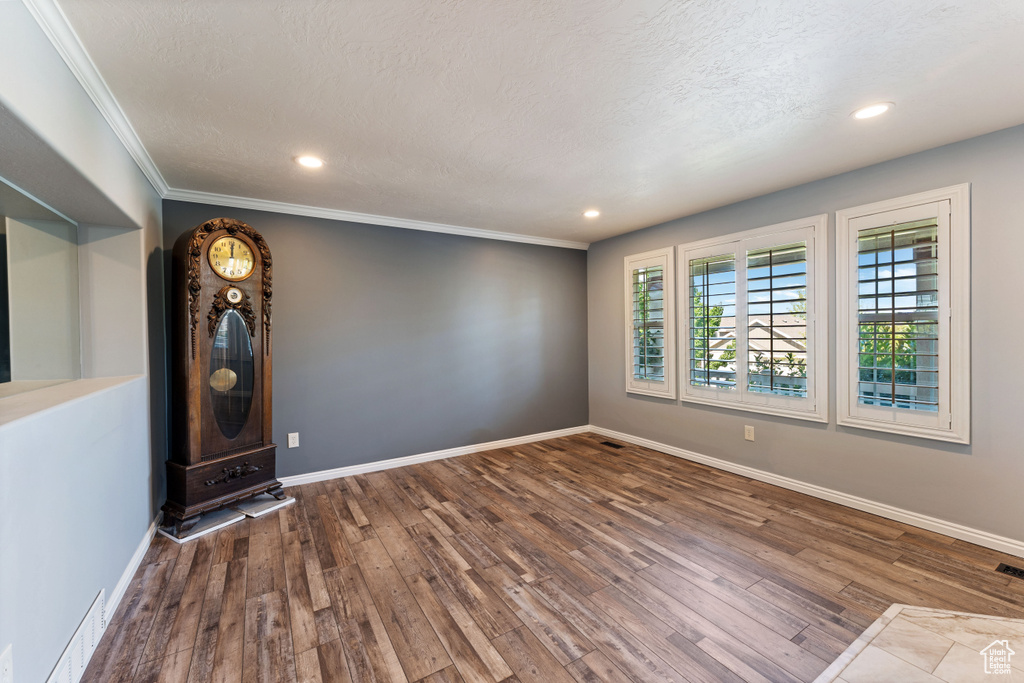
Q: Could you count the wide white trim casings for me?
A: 3